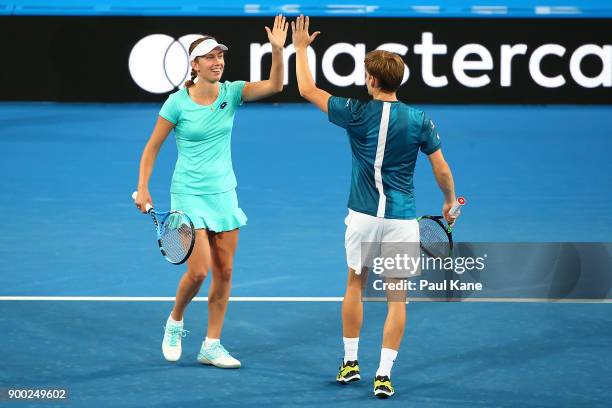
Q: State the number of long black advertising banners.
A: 1